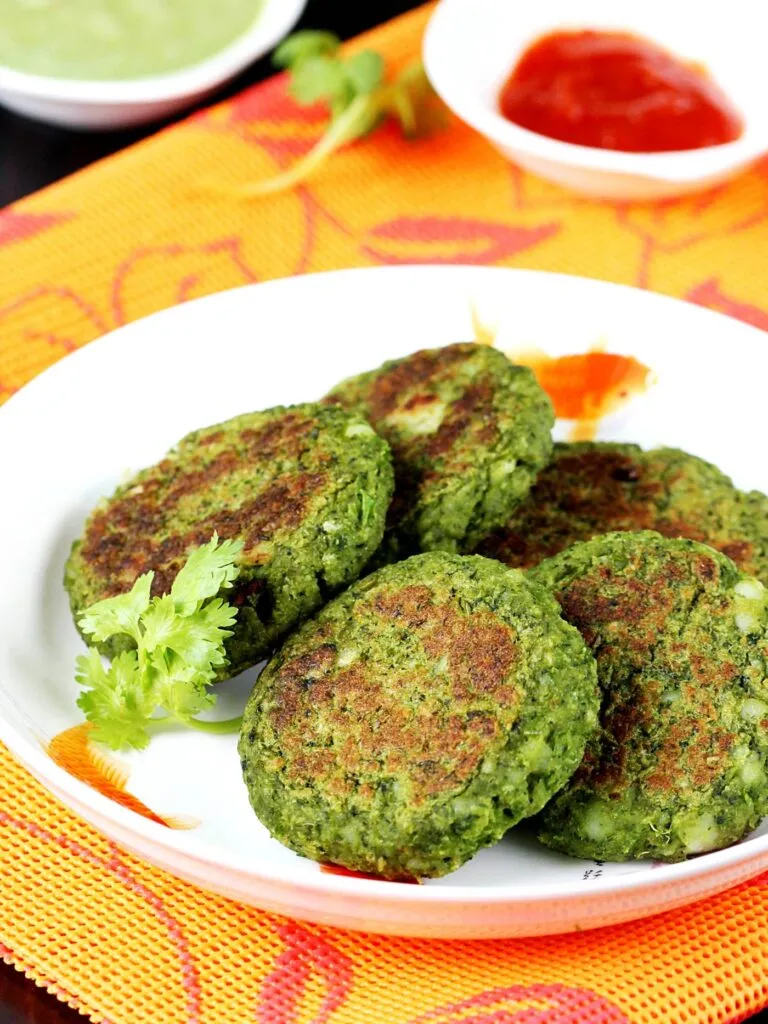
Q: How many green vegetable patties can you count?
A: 5